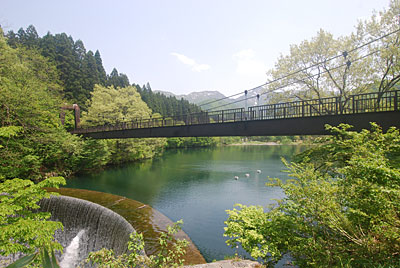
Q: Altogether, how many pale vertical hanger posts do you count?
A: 2